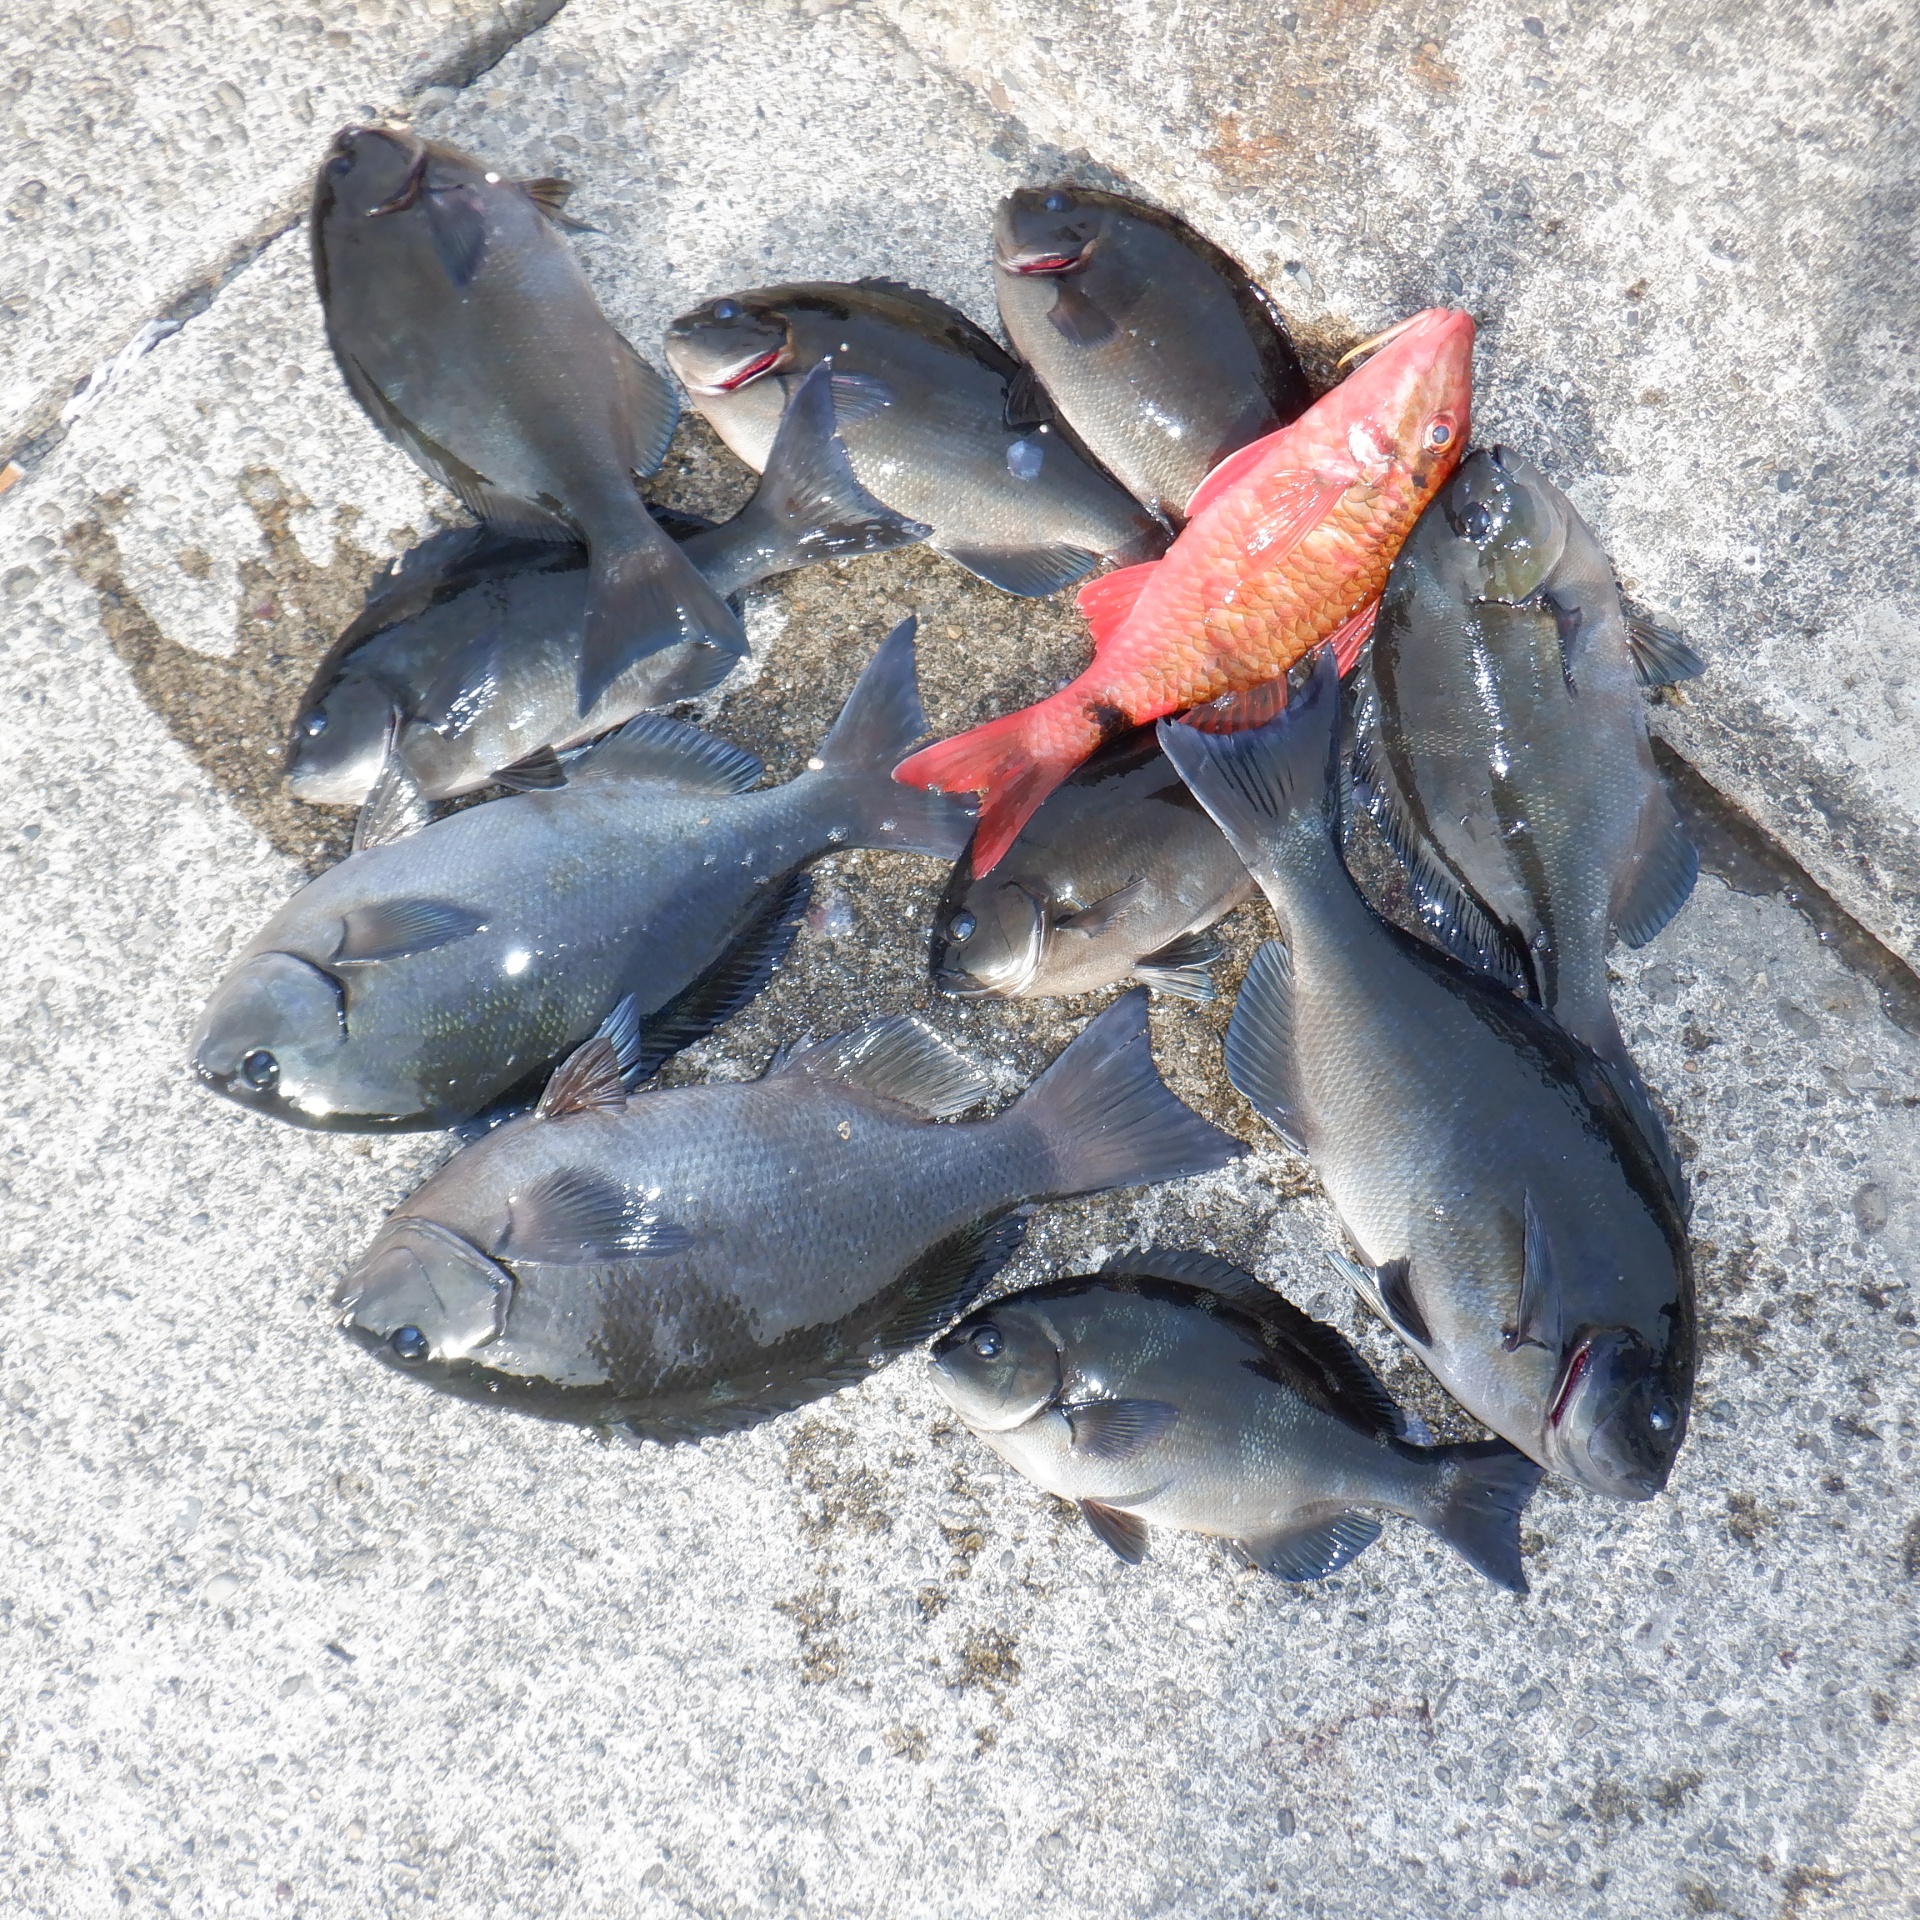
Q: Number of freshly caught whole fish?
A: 11